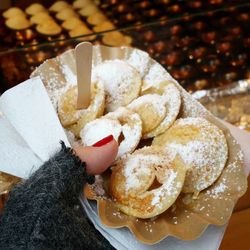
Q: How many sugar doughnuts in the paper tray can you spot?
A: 6